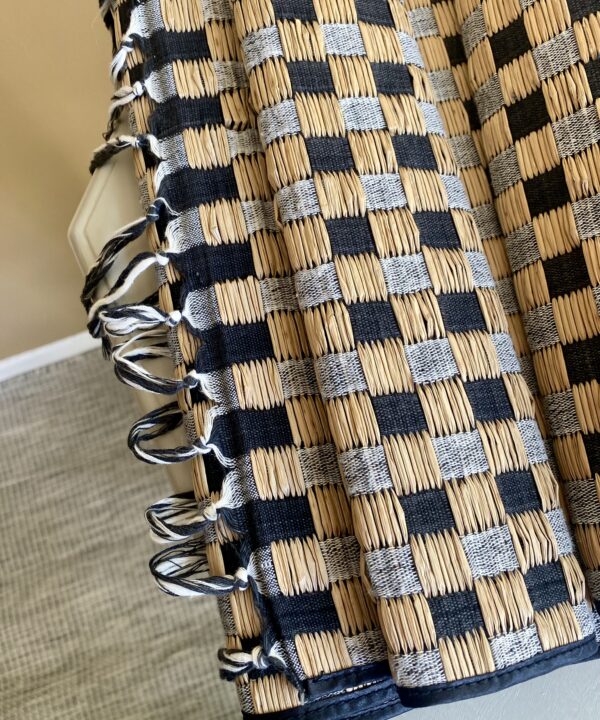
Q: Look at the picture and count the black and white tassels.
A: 11